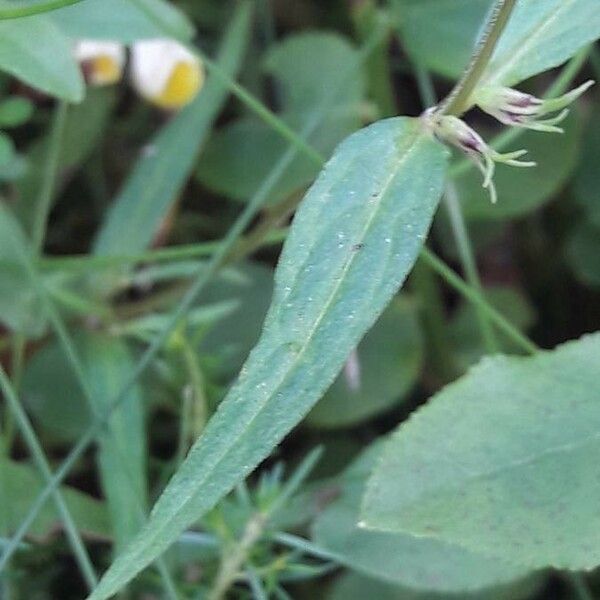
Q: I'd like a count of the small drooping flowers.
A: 2